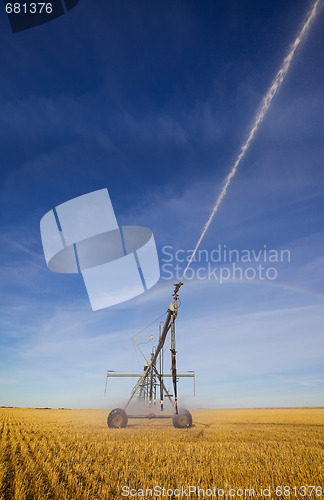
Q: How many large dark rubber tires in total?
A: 2